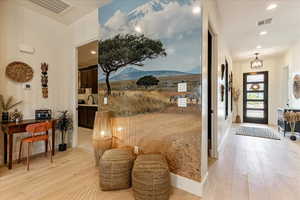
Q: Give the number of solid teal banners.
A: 0